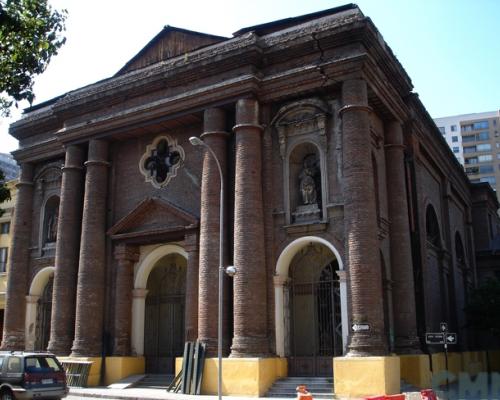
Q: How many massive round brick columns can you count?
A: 7